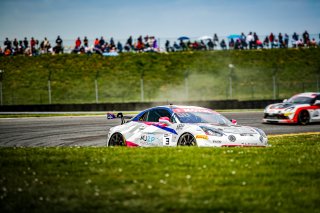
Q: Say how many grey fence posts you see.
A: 8